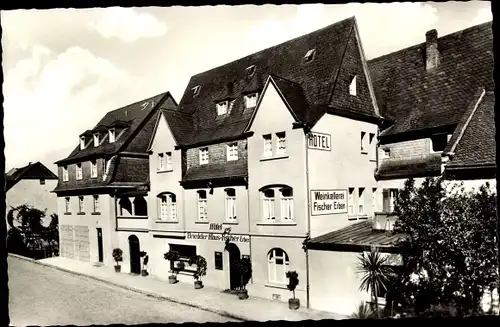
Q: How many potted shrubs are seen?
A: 6